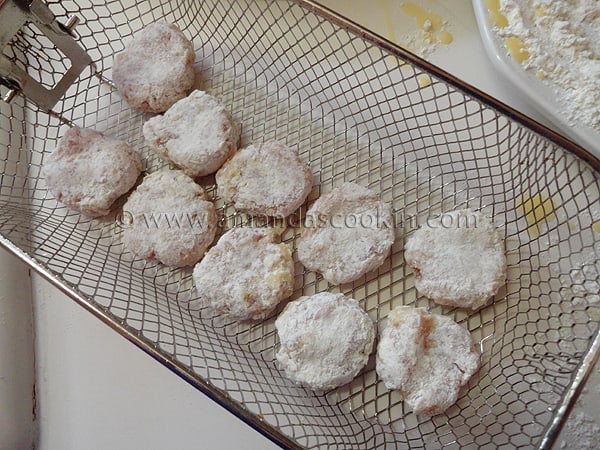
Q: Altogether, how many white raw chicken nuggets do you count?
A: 10